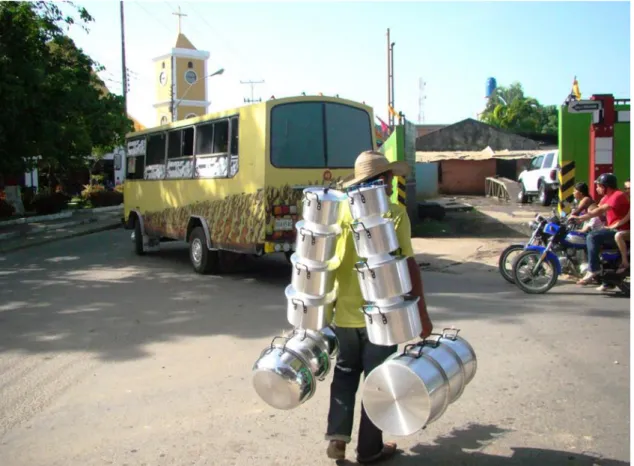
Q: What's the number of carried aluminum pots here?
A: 14